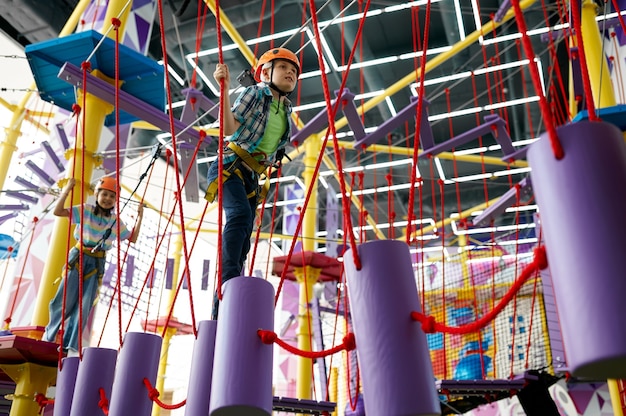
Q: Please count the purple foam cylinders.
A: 7